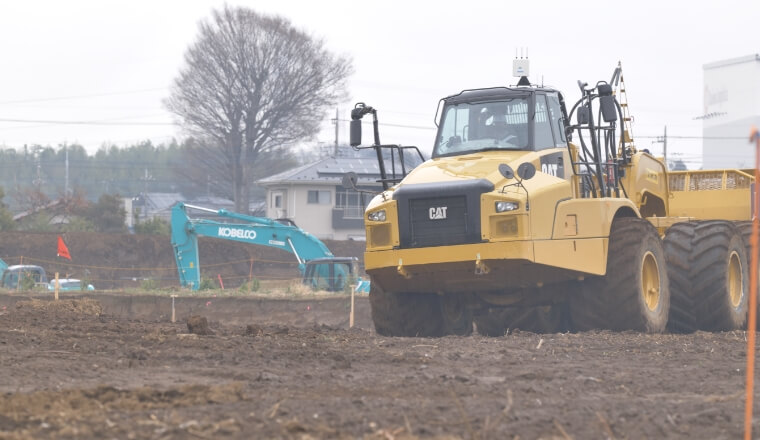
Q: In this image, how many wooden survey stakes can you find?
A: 3